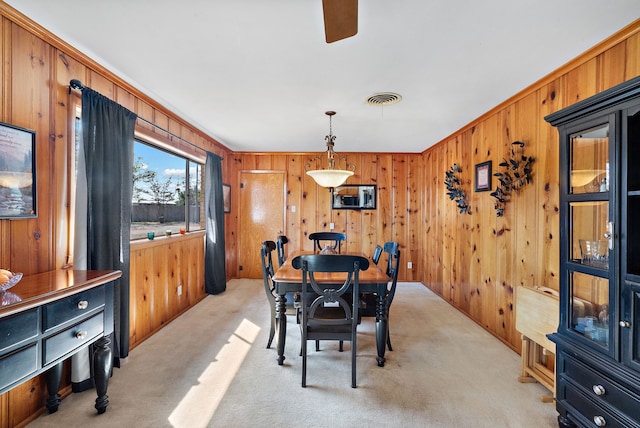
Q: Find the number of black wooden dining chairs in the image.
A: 6